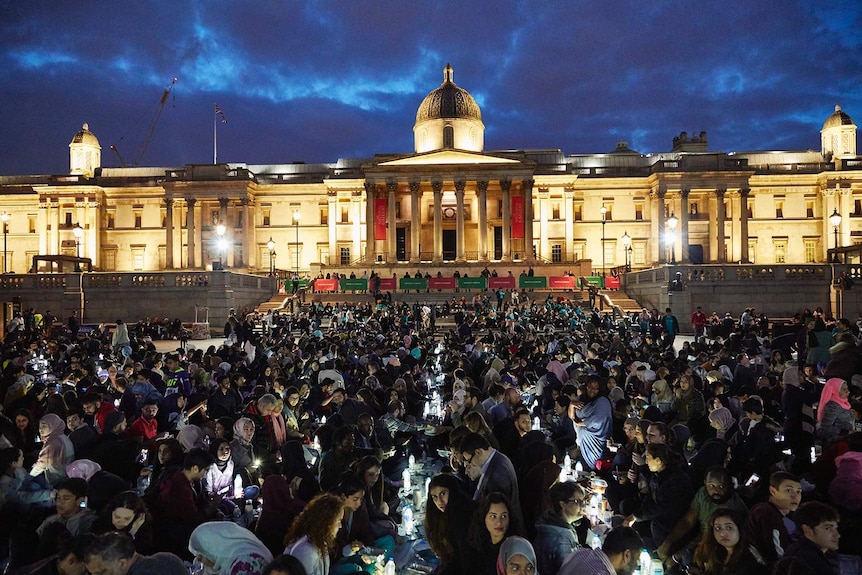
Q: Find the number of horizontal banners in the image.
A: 12